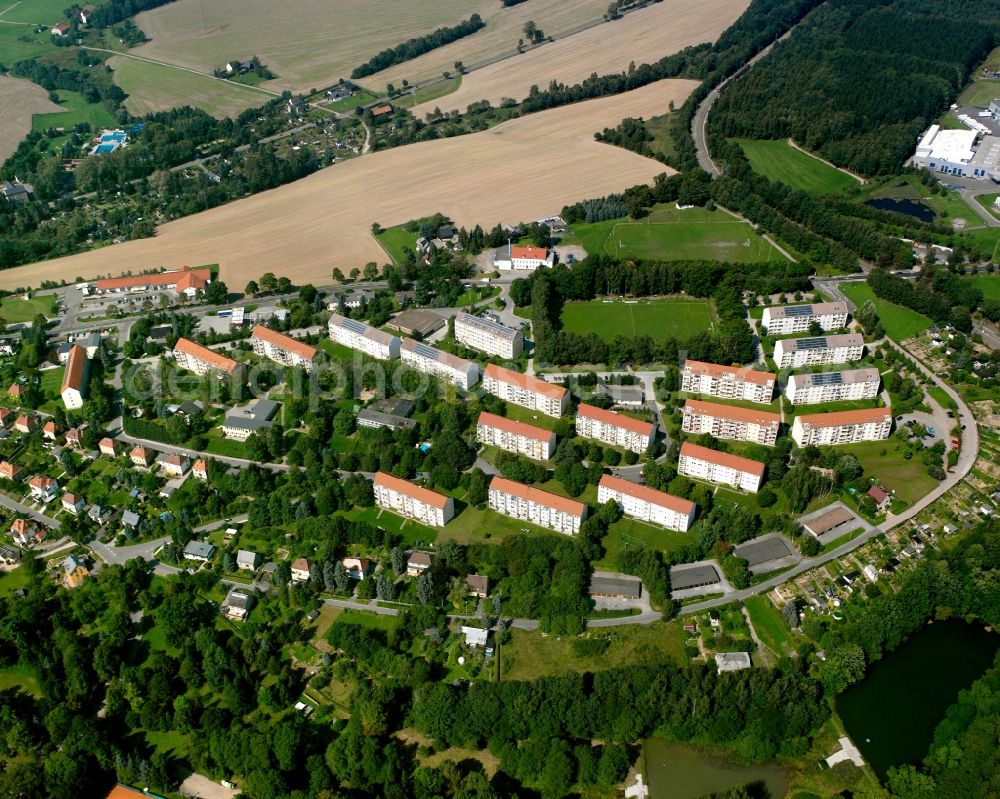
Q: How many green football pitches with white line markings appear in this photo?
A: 2